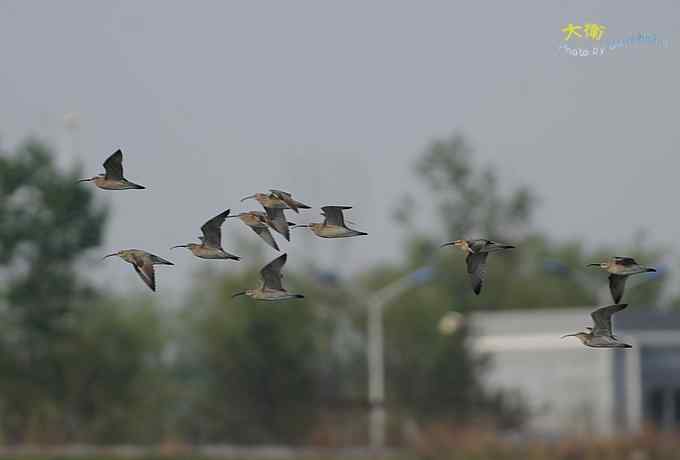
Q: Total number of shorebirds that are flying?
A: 10